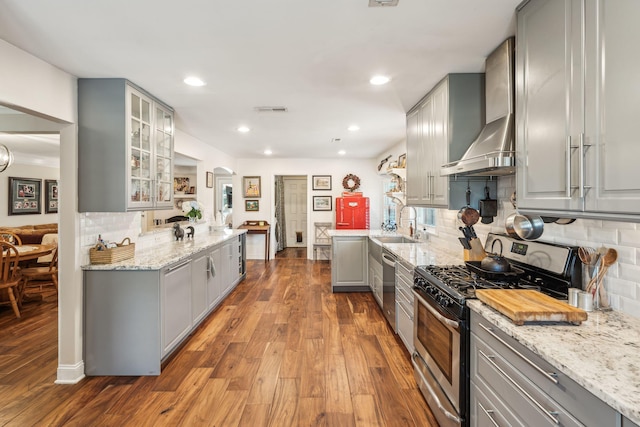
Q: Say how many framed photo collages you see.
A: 2